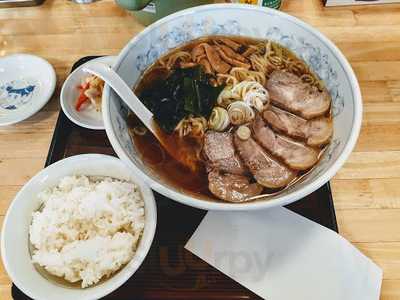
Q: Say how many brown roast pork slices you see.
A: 5